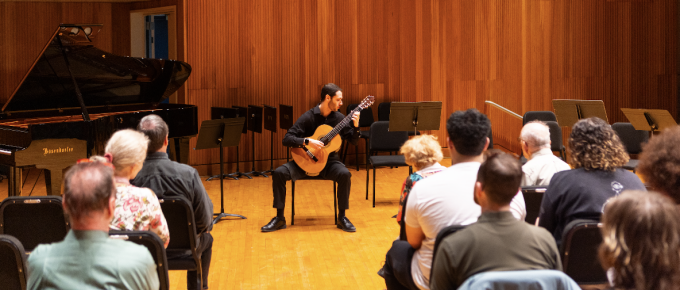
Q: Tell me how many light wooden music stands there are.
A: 3